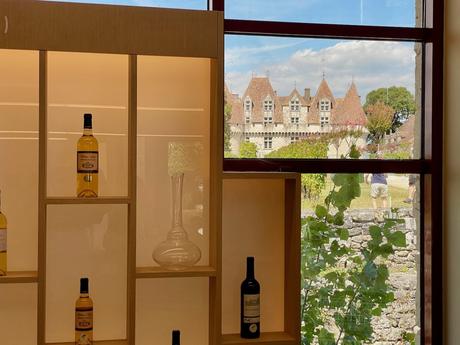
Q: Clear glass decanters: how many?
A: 1